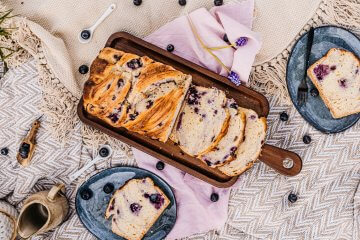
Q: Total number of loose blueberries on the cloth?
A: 11